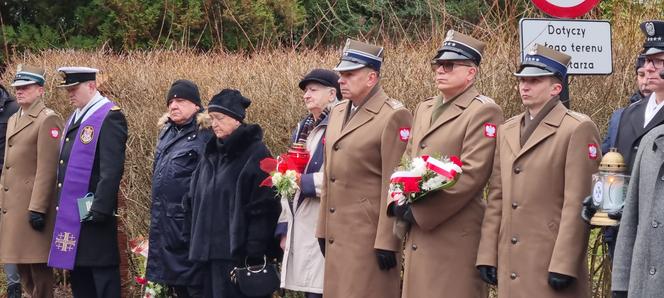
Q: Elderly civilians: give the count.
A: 3